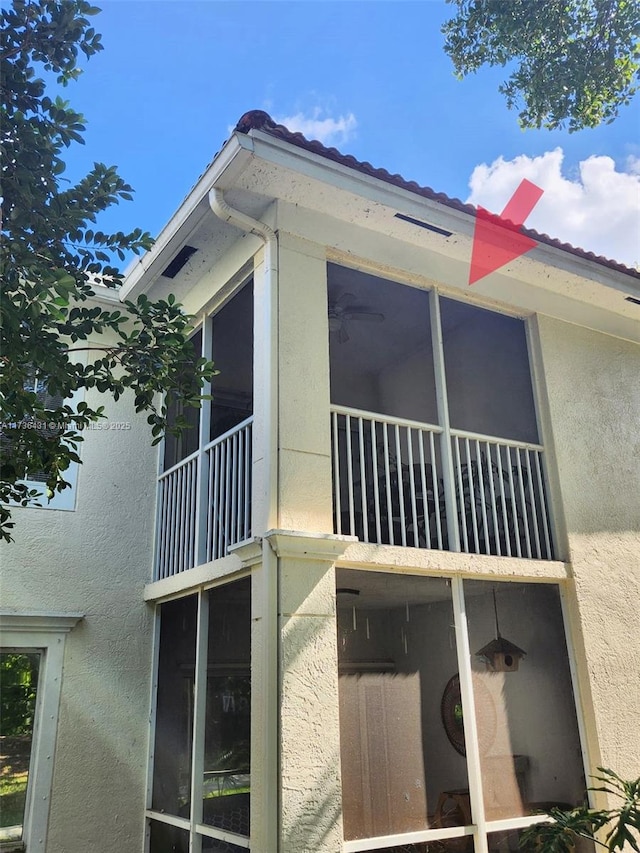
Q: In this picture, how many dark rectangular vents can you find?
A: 3